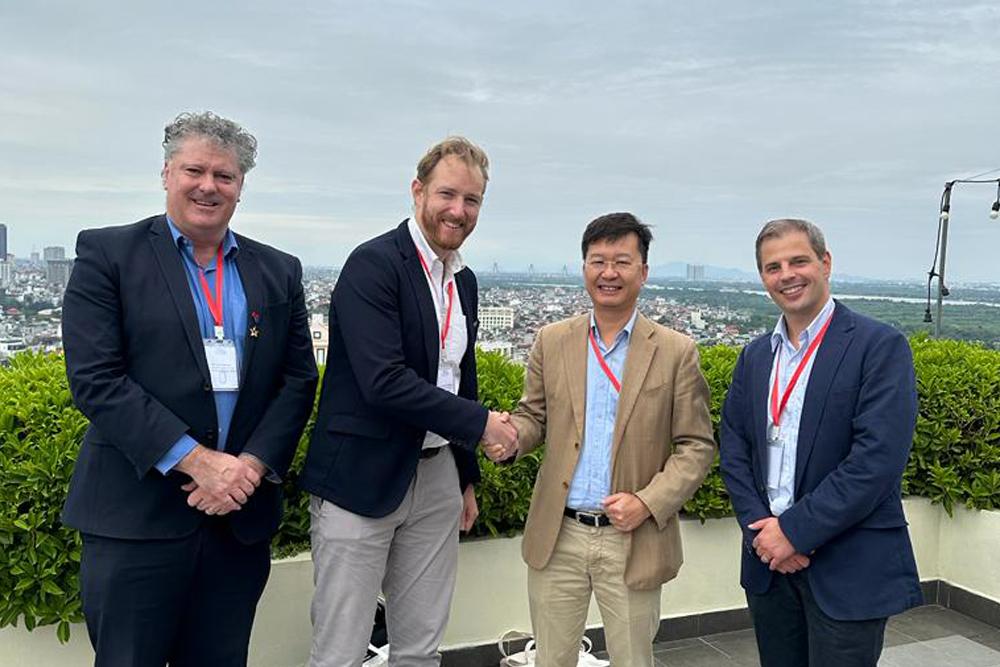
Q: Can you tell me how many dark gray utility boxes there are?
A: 0